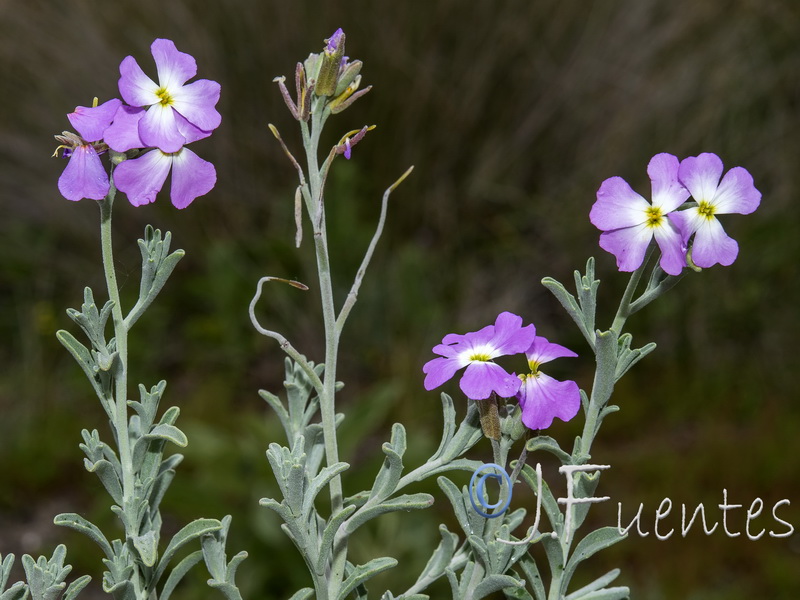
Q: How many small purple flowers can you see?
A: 7